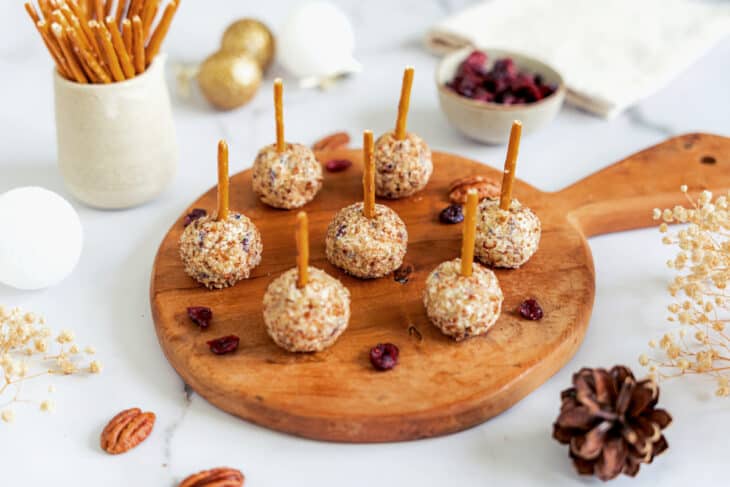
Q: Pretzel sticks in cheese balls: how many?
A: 7